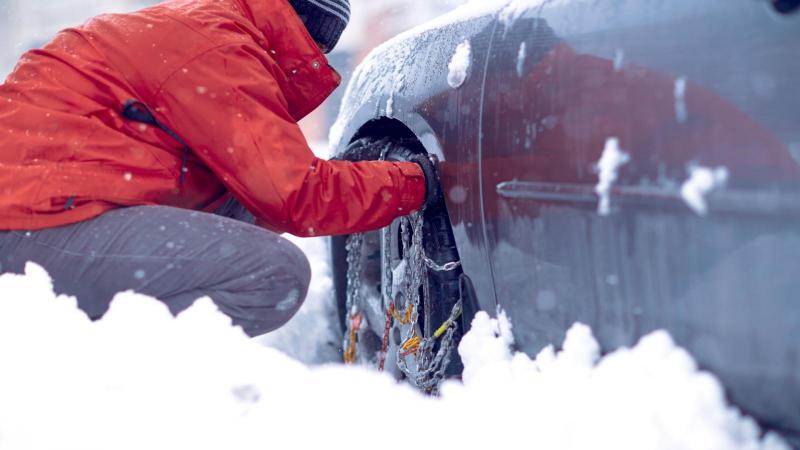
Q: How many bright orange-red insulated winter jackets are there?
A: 1